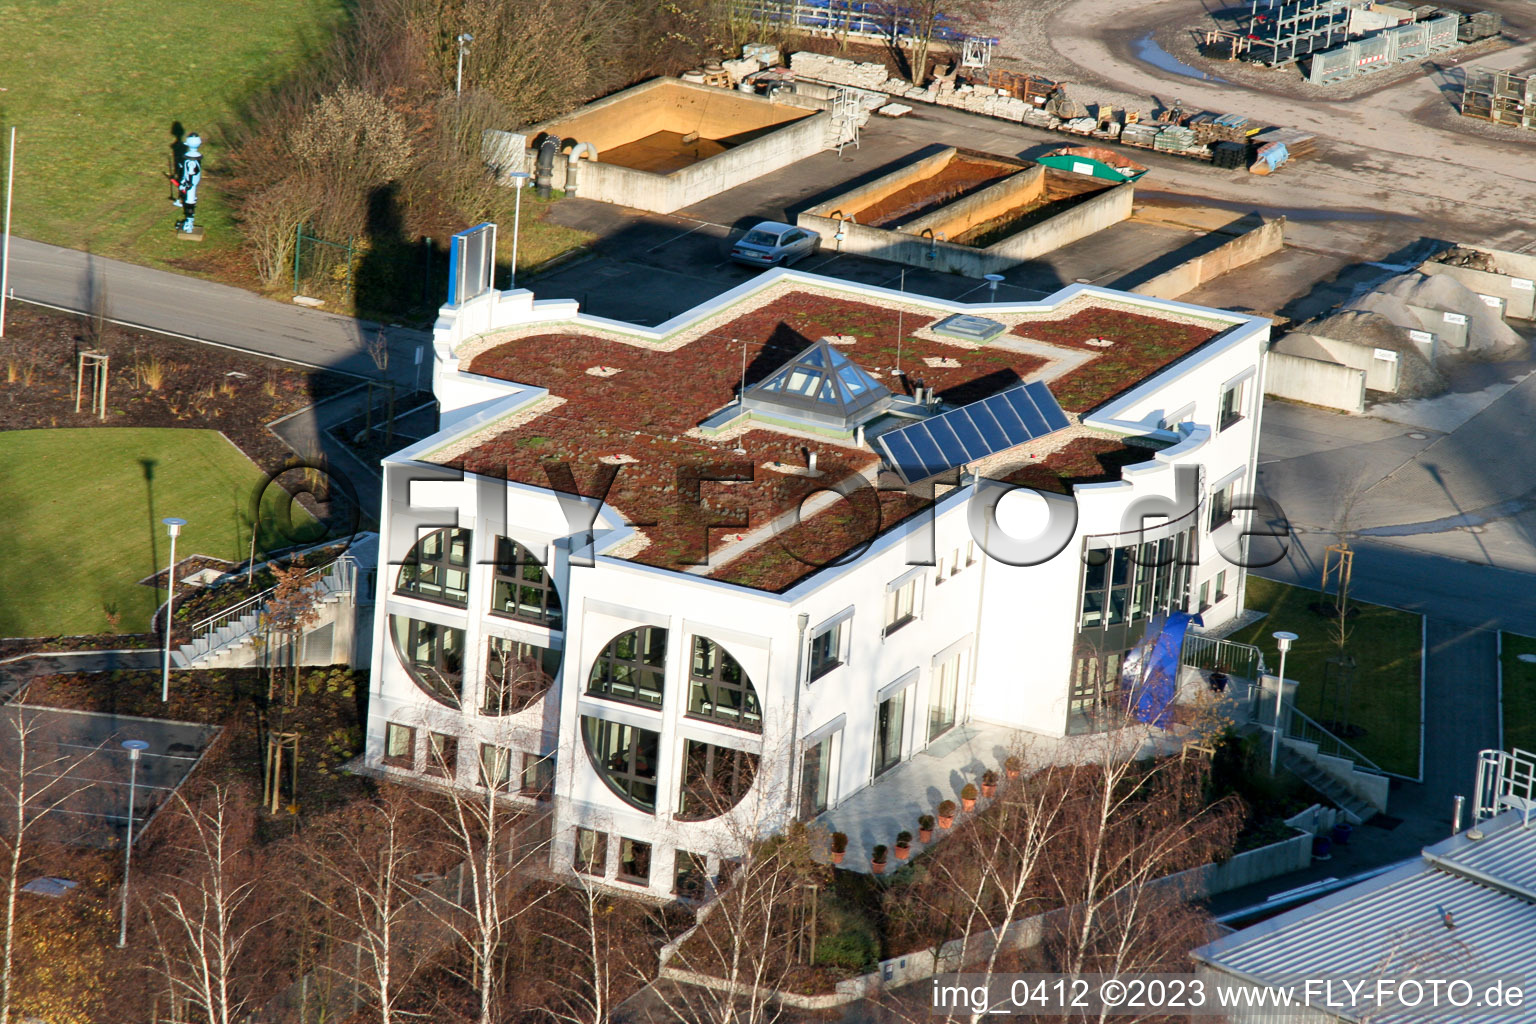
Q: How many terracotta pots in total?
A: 8